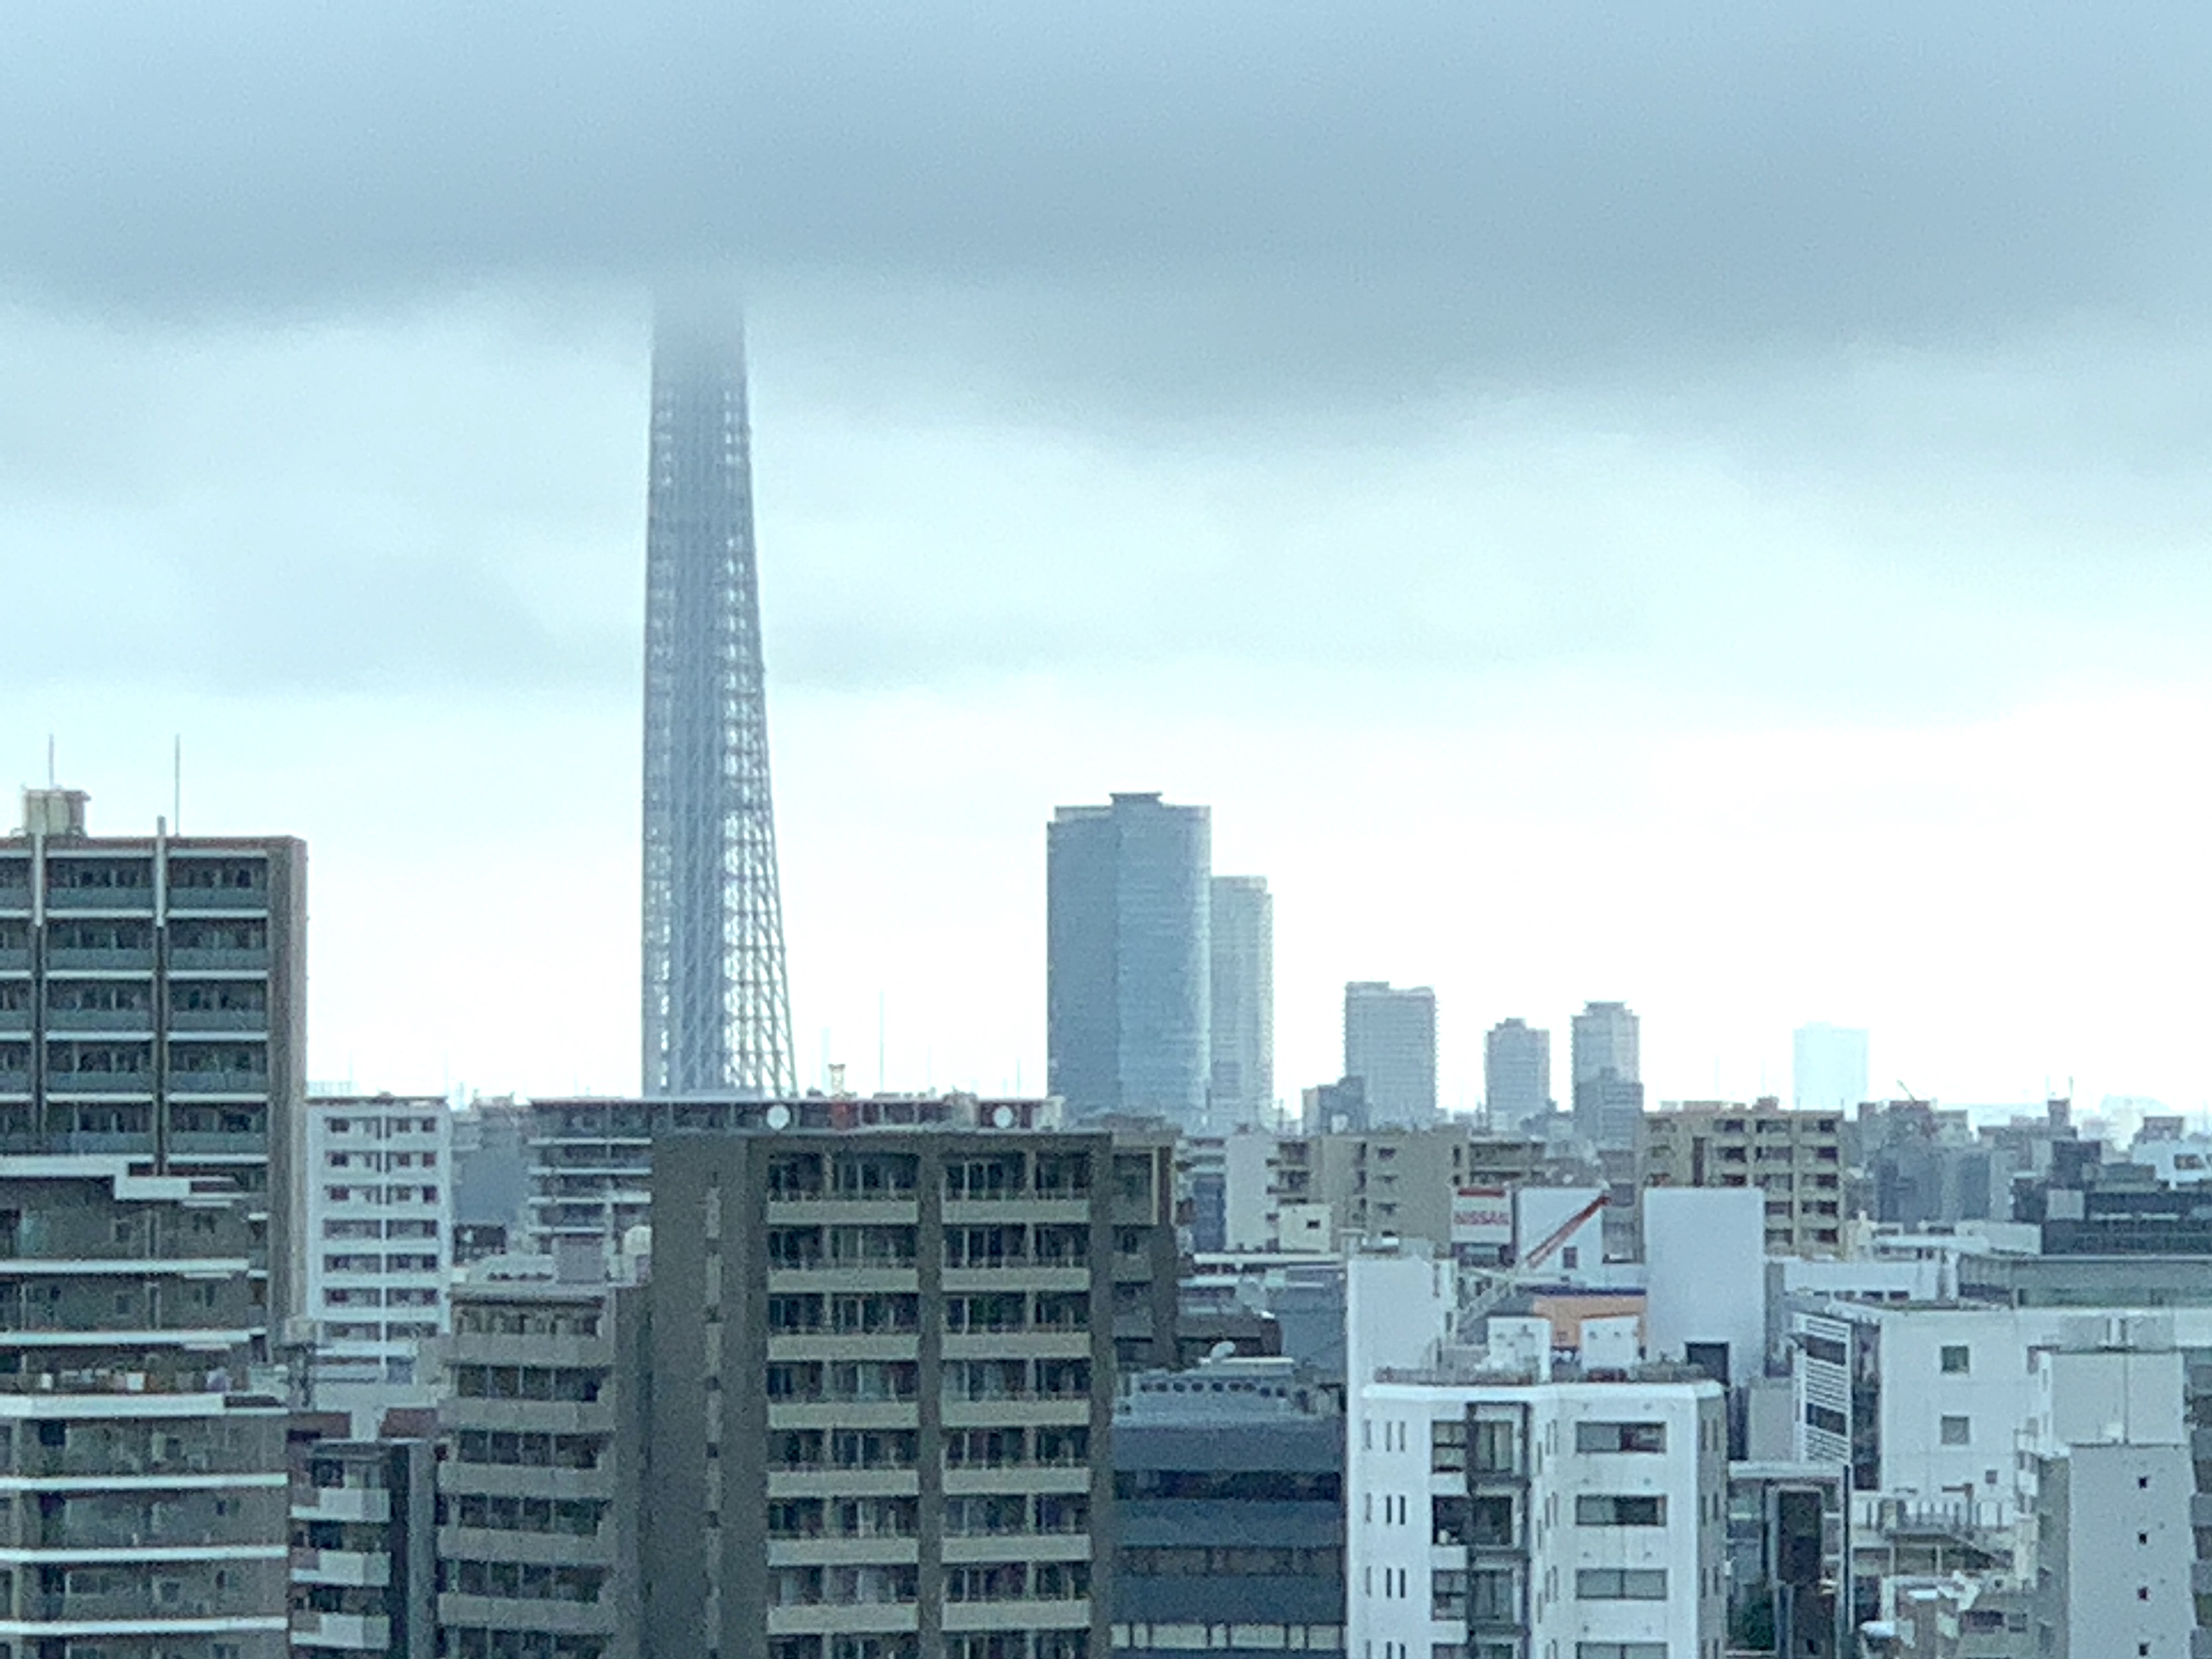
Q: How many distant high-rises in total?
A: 6